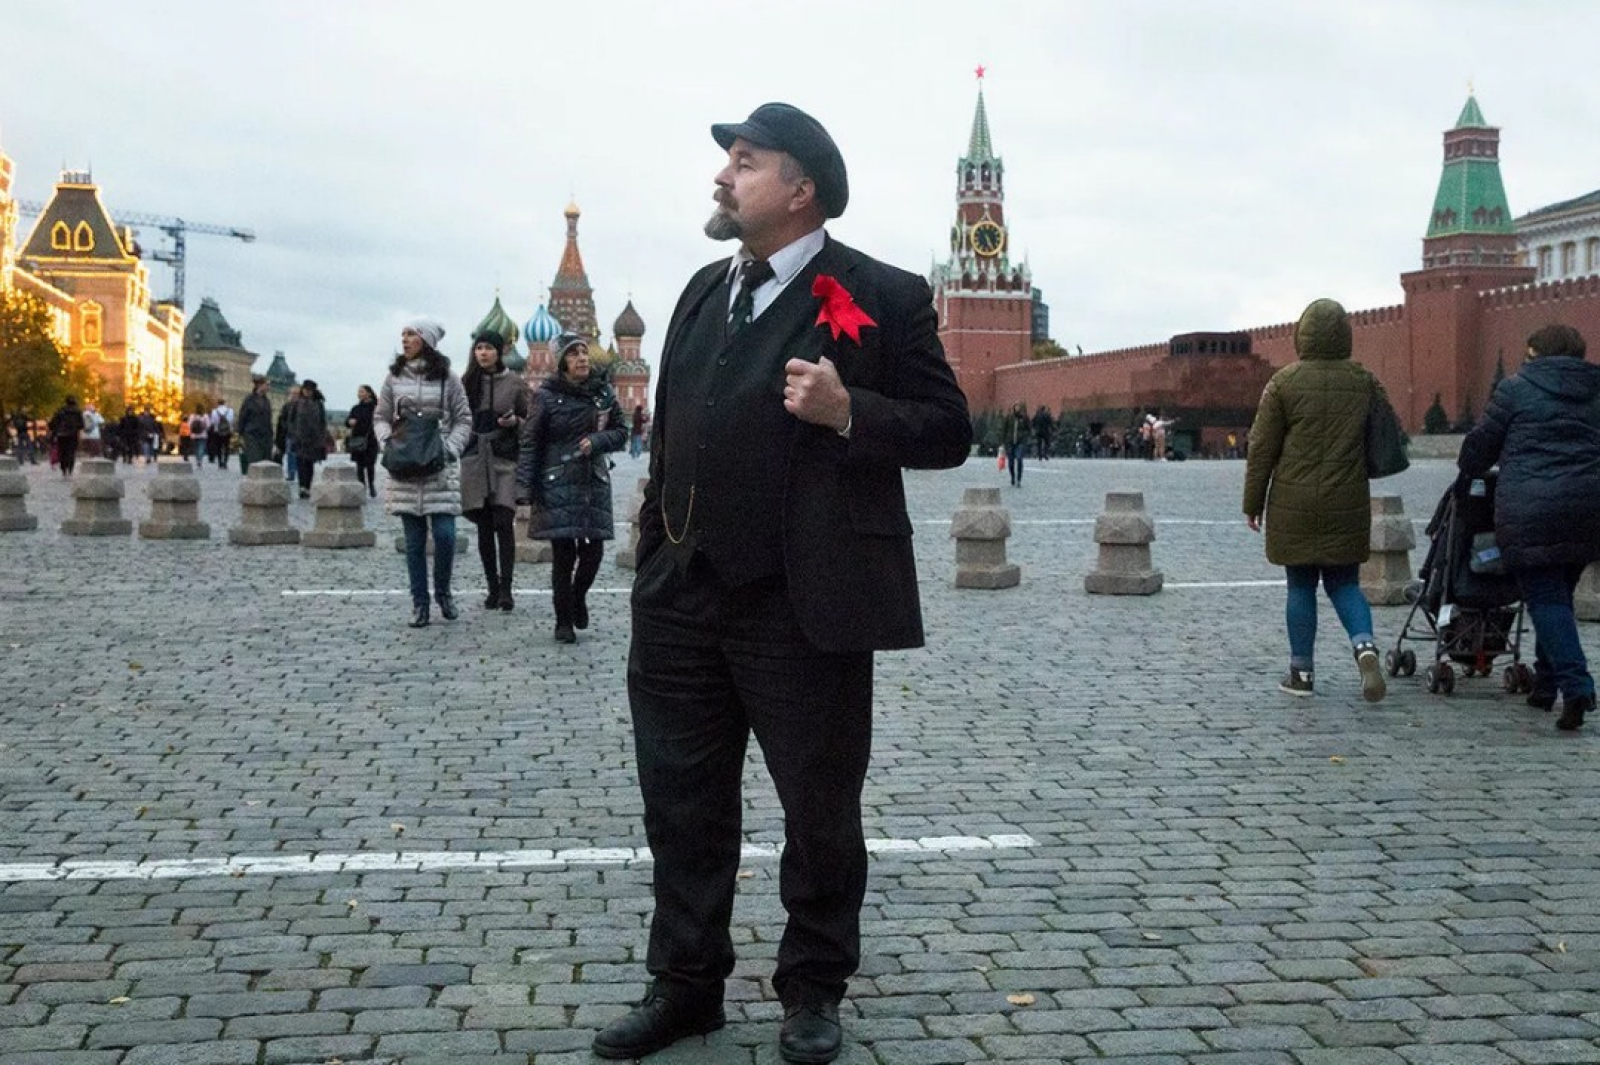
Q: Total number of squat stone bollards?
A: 12